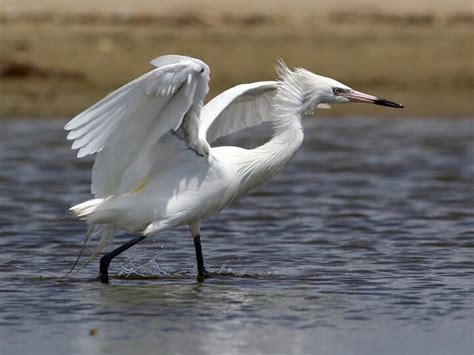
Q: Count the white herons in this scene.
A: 1